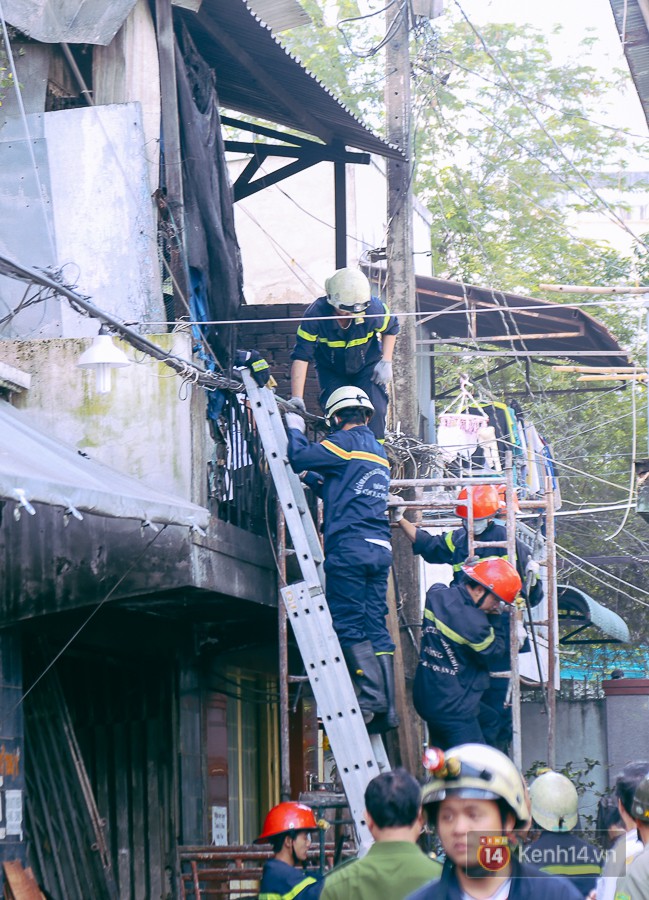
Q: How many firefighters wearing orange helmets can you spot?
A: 3